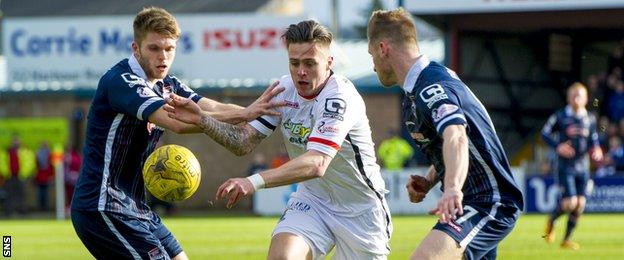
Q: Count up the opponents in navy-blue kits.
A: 3